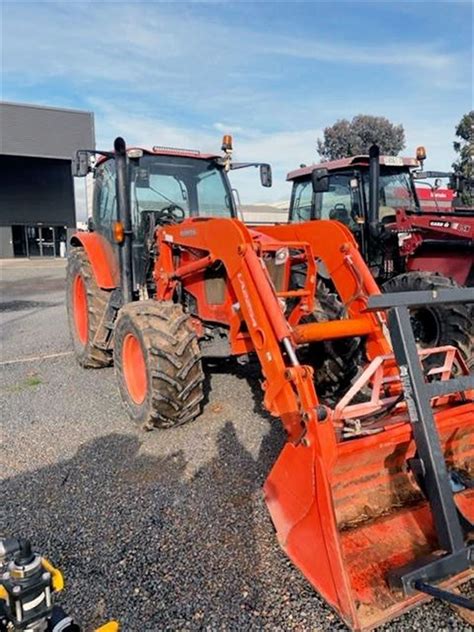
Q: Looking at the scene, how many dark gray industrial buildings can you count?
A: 1